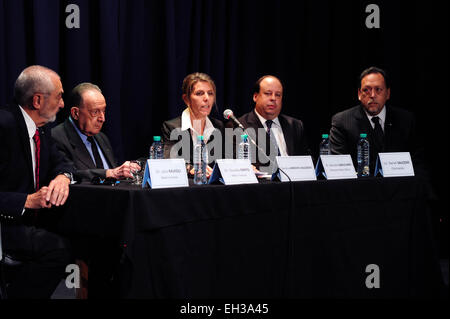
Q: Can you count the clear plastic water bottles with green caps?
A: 5